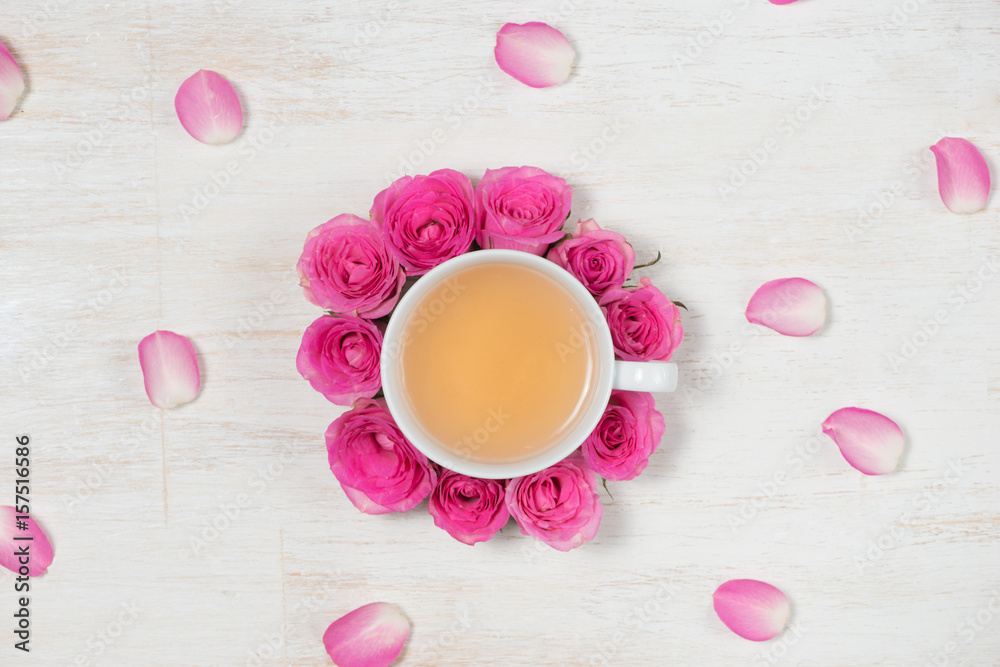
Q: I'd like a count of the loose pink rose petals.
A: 11